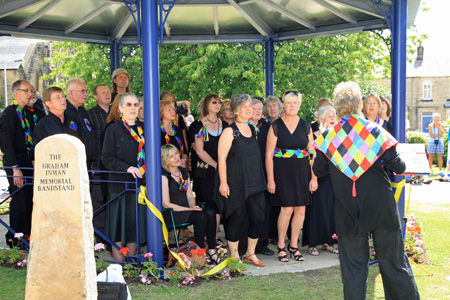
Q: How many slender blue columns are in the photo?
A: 4